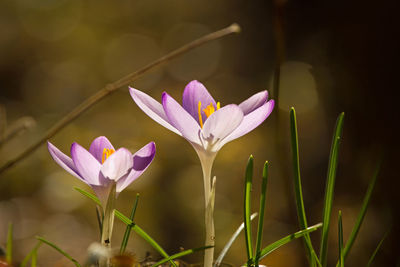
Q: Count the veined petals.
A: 11